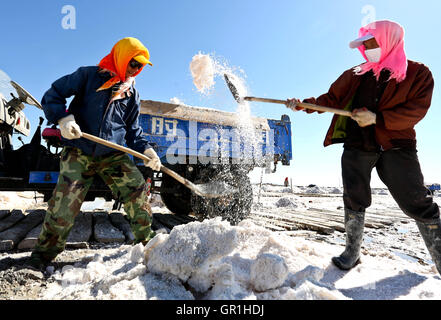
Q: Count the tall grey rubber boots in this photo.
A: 2